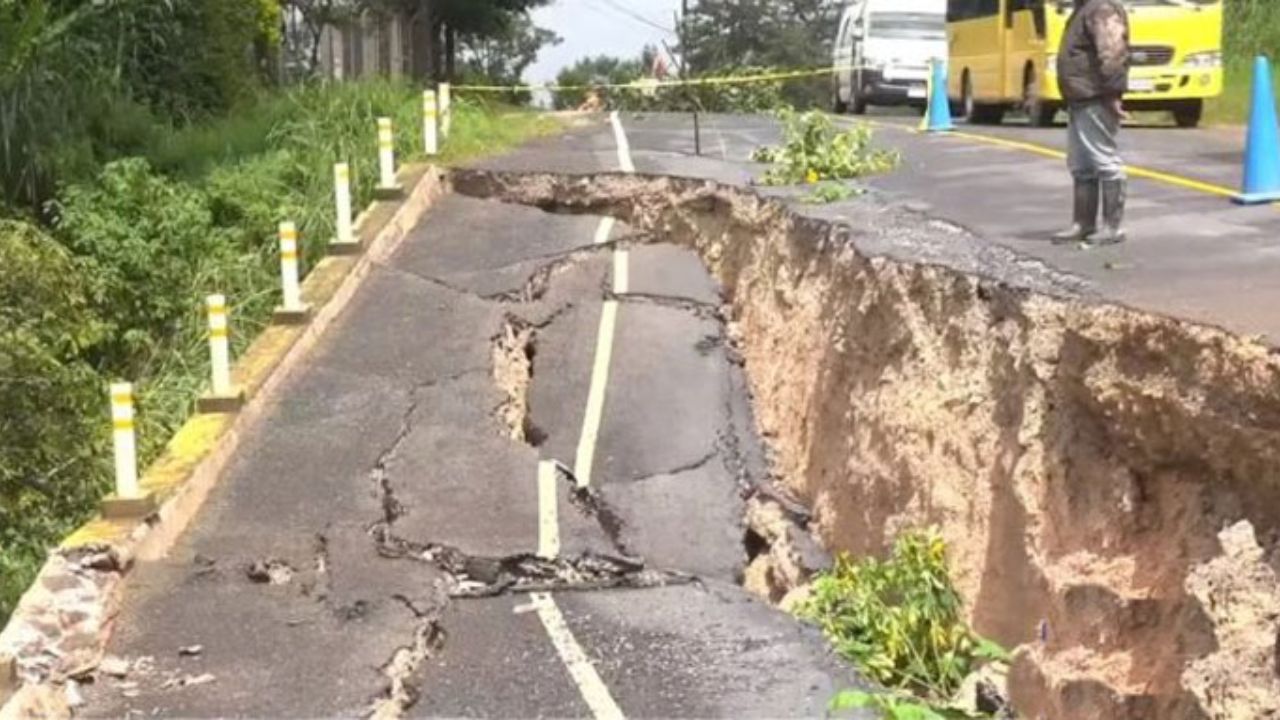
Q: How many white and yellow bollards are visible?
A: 7